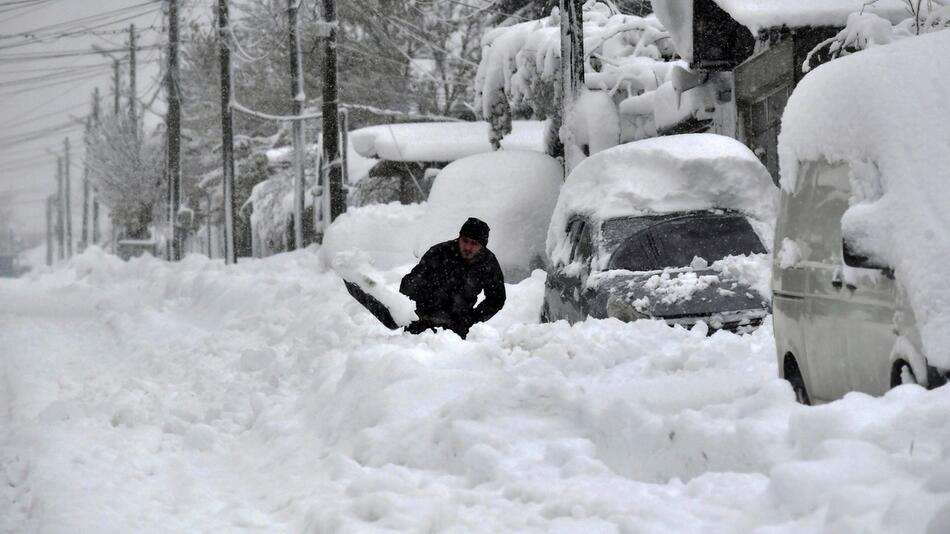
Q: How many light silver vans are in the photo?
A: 1